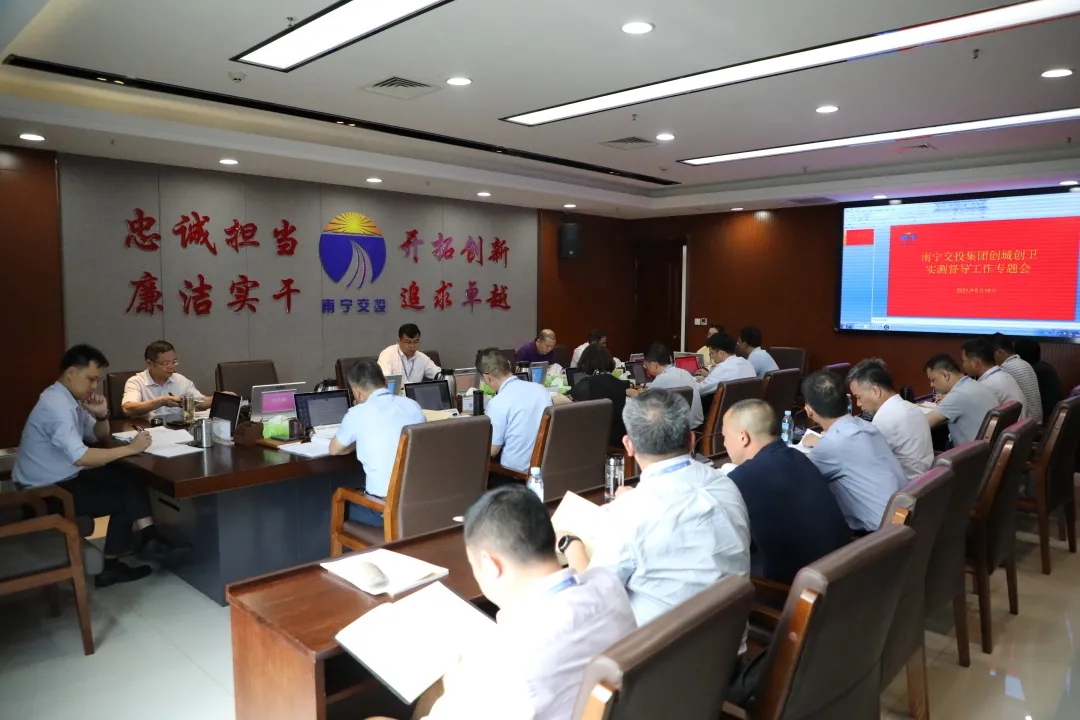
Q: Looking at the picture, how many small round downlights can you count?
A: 13